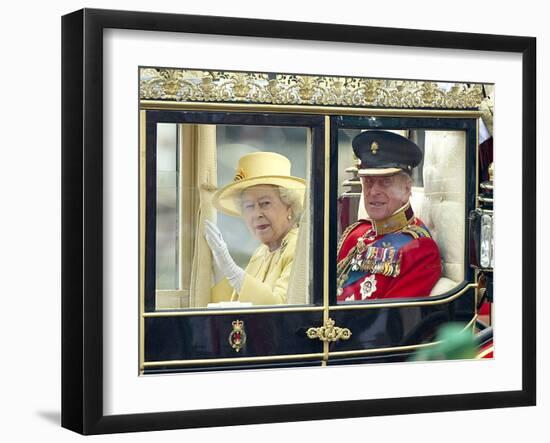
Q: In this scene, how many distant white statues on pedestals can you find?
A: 0